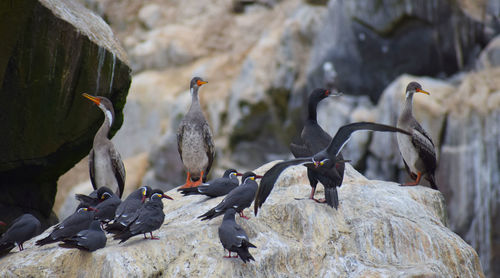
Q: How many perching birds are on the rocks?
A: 13